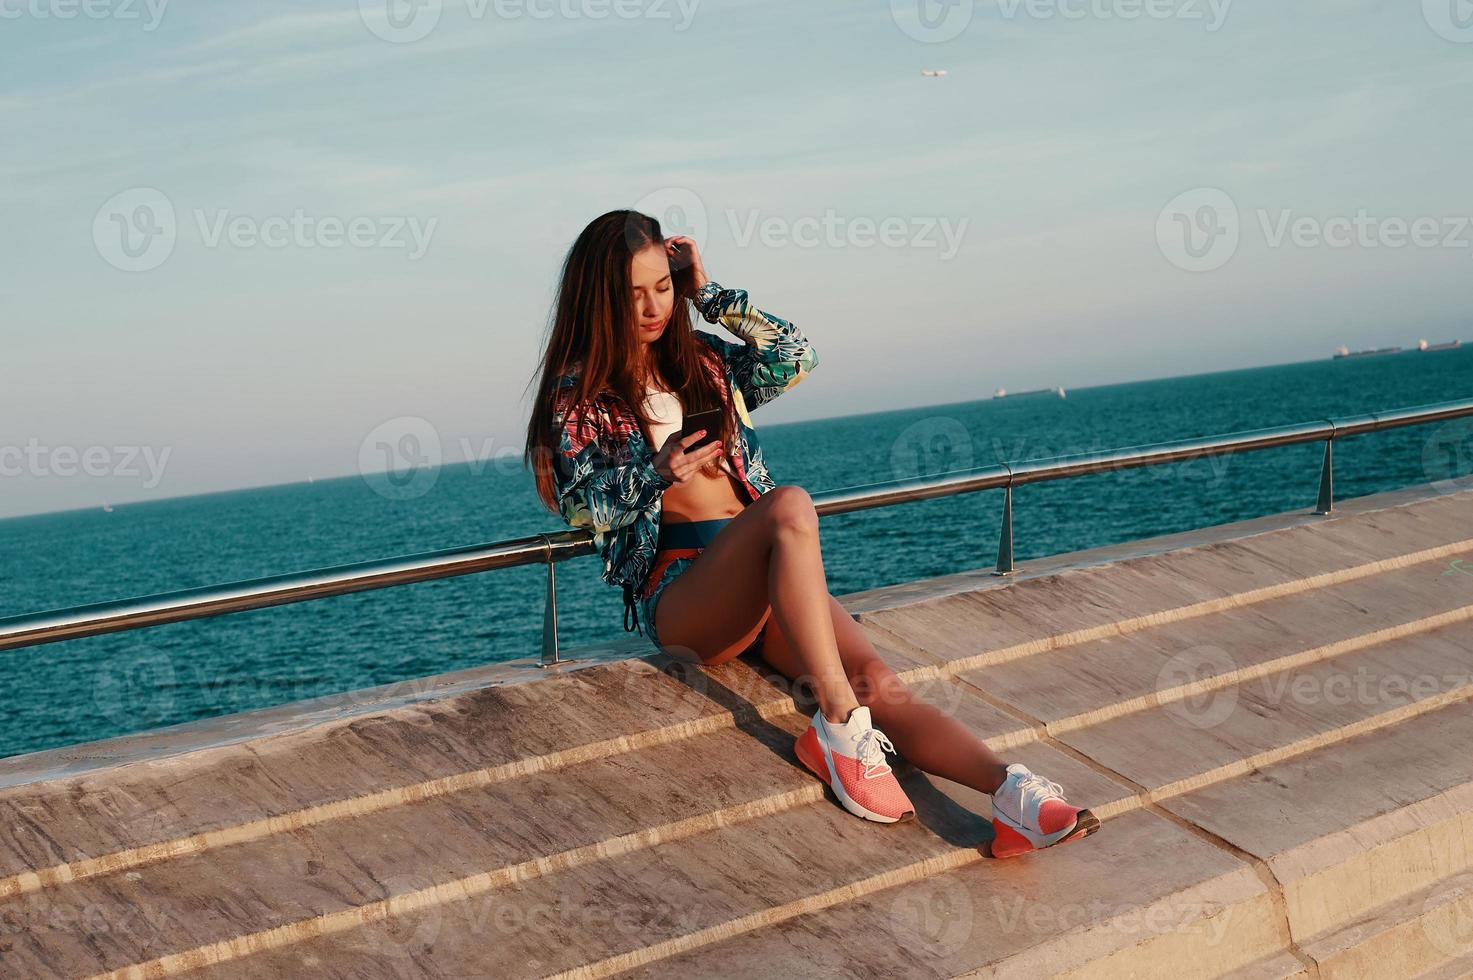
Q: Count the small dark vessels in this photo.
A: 3